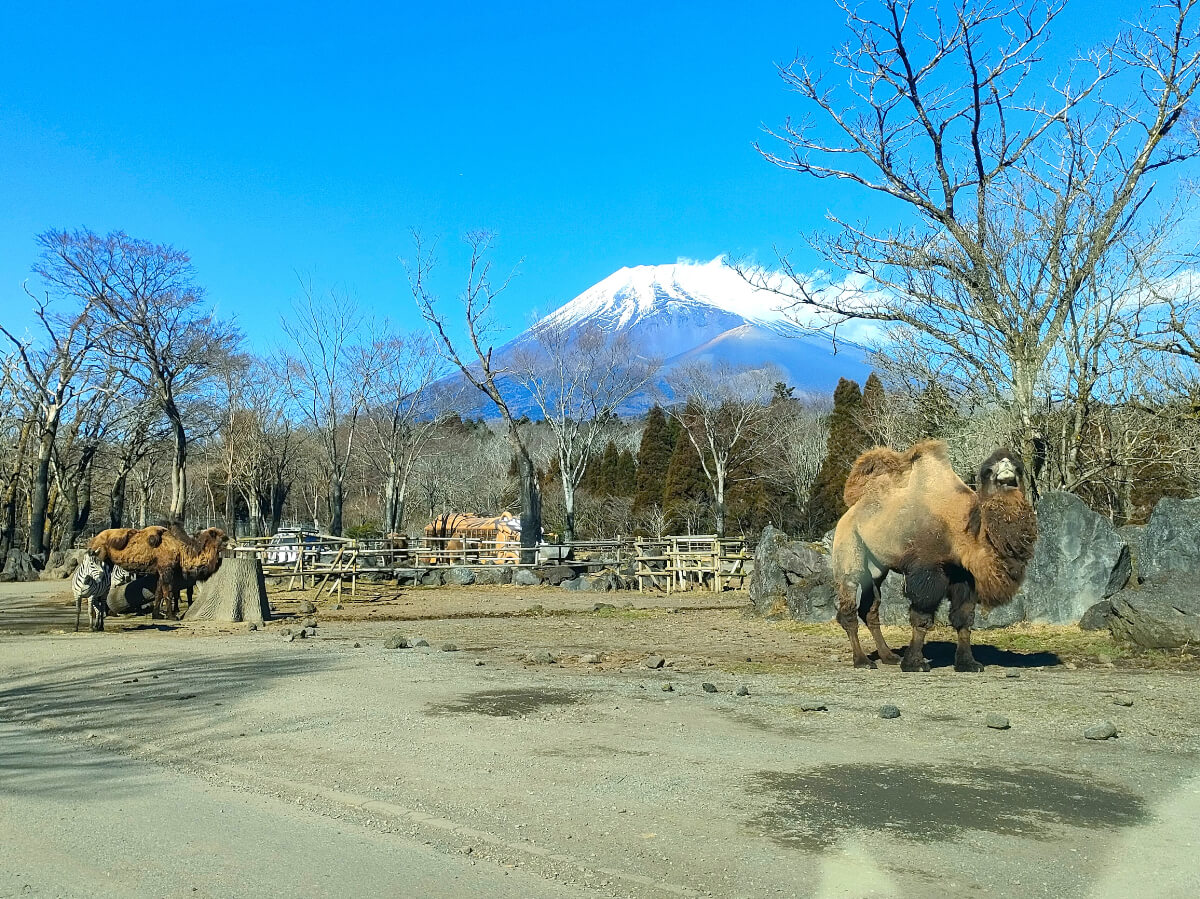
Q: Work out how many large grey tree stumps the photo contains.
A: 1